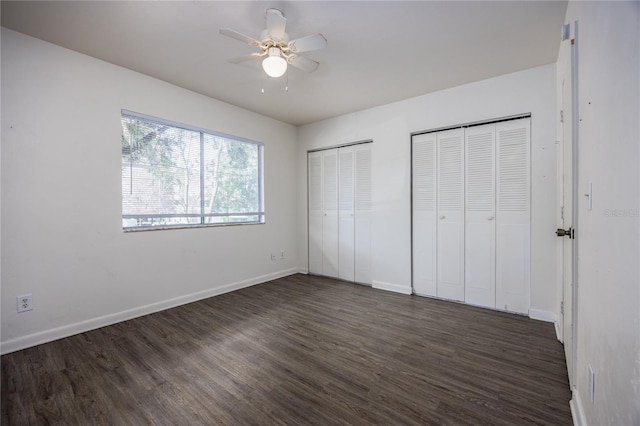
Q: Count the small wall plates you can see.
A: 5